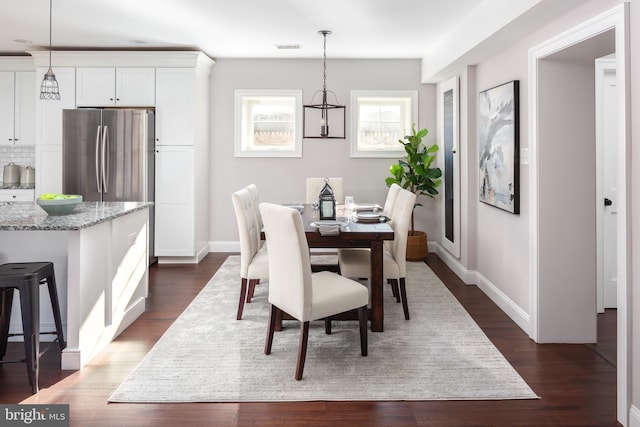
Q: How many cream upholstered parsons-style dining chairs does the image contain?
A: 6